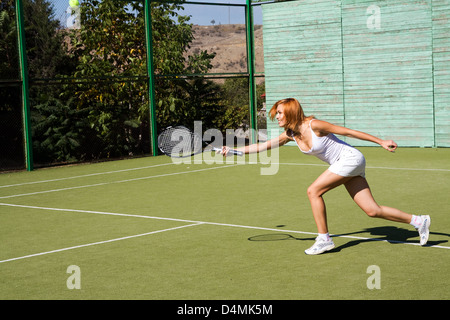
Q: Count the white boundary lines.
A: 5